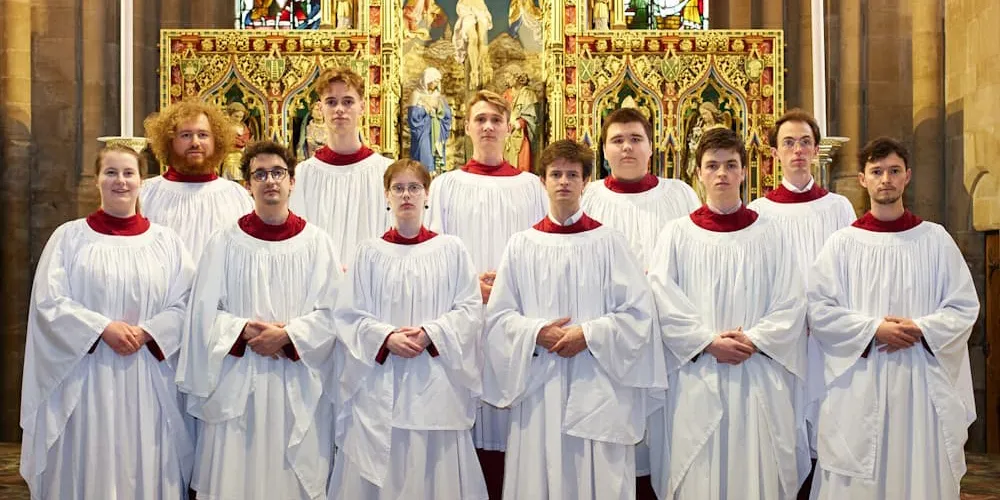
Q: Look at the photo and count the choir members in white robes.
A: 11